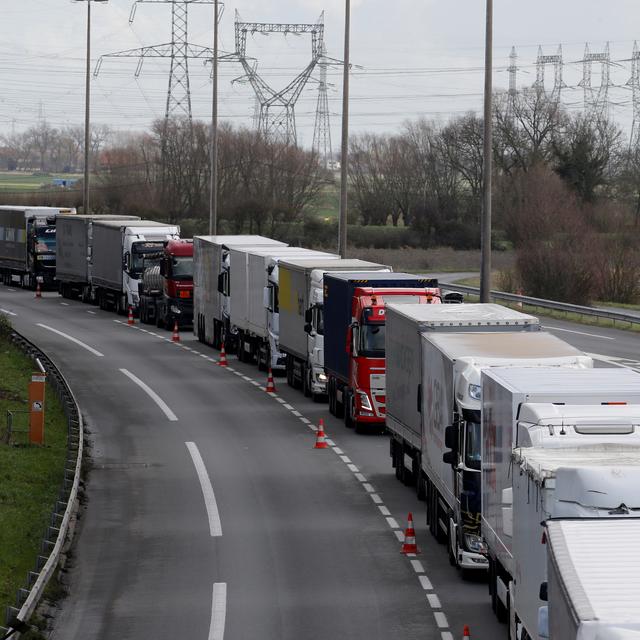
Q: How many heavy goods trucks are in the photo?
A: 13